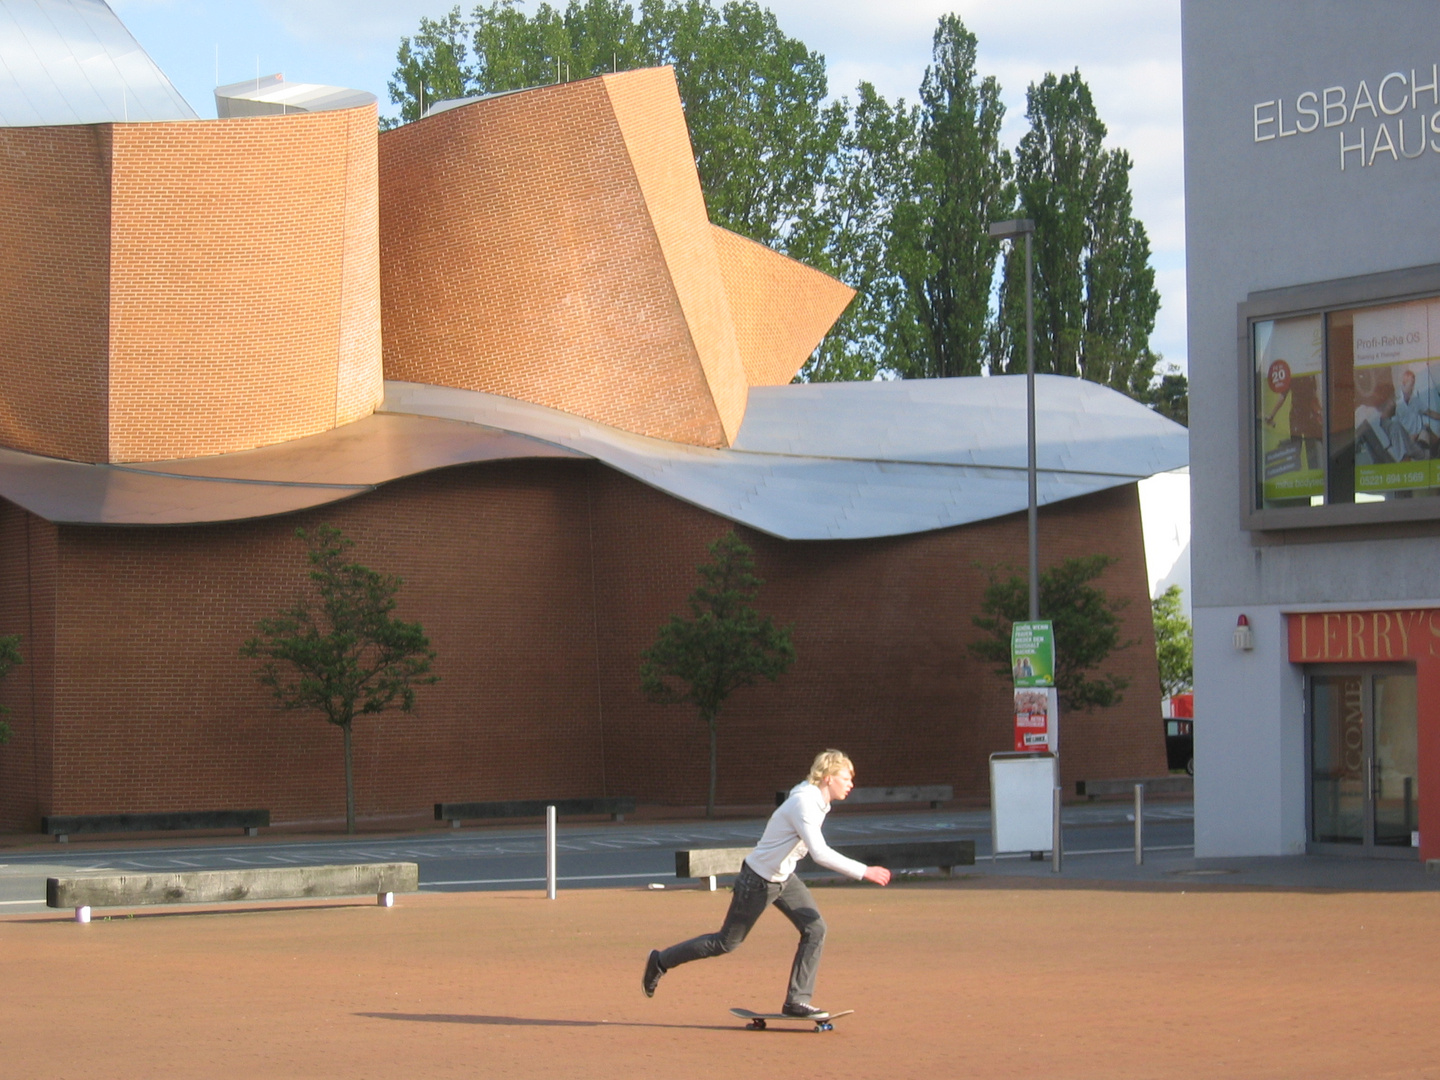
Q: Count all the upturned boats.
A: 0